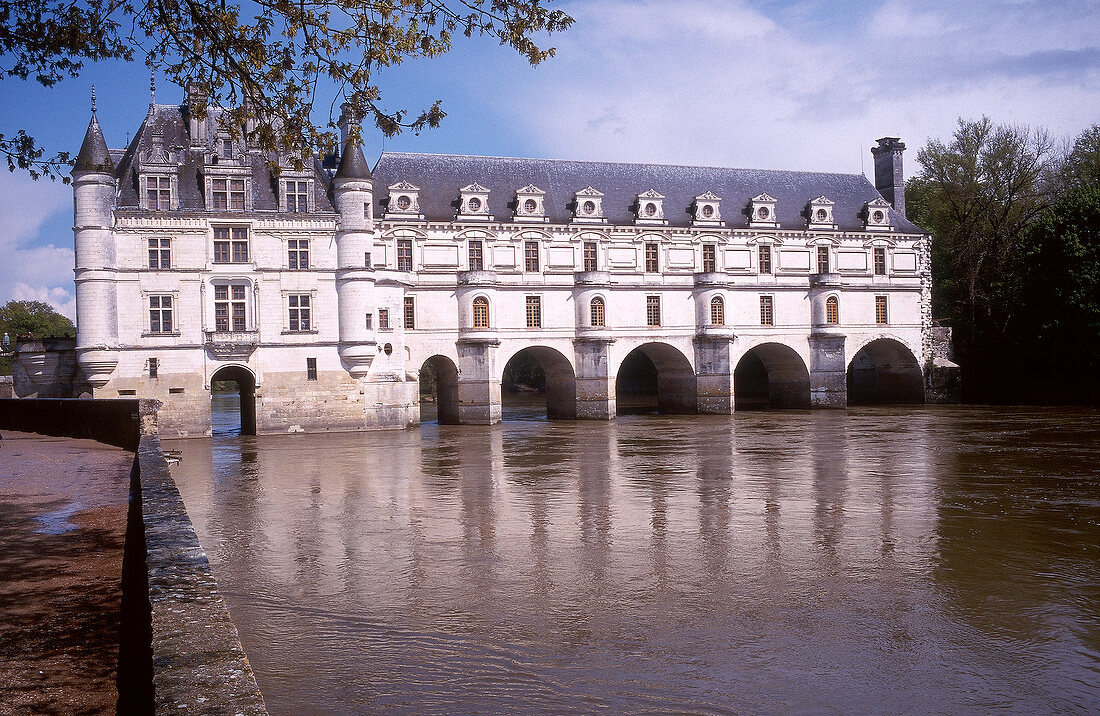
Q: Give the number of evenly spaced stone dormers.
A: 9